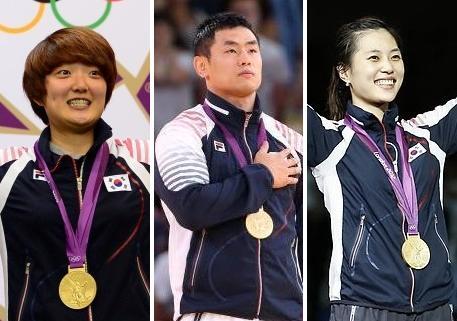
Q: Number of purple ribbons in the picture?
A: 3